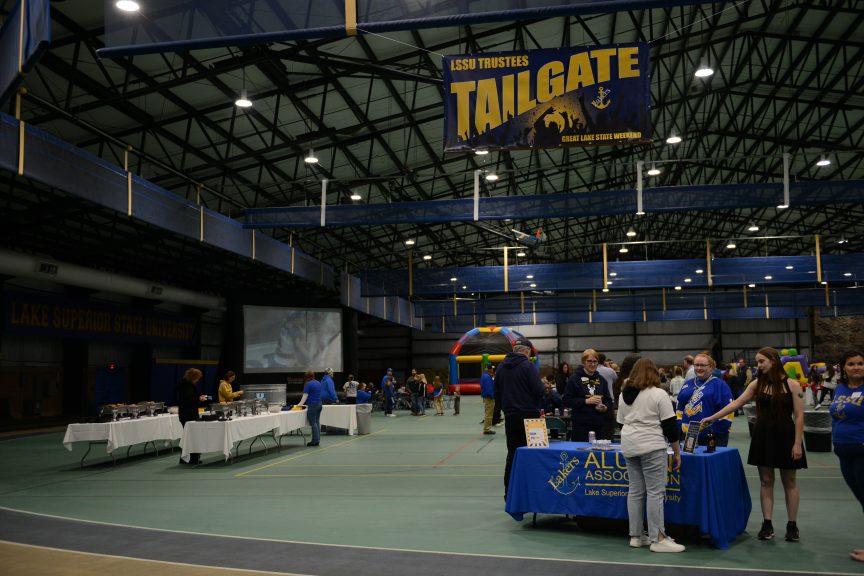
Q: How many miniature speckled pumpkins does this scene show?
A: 0